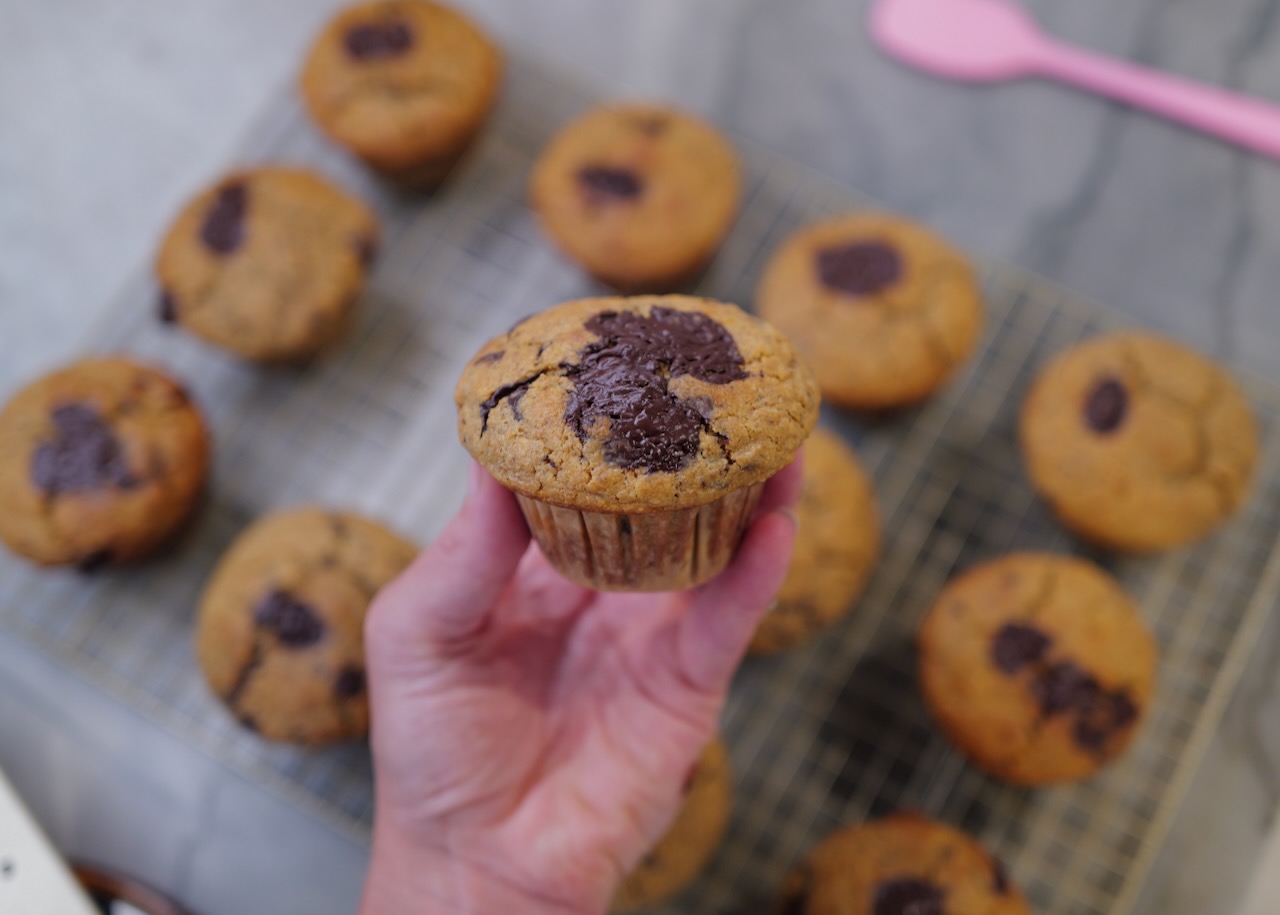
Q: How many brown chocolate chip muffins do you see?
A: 12